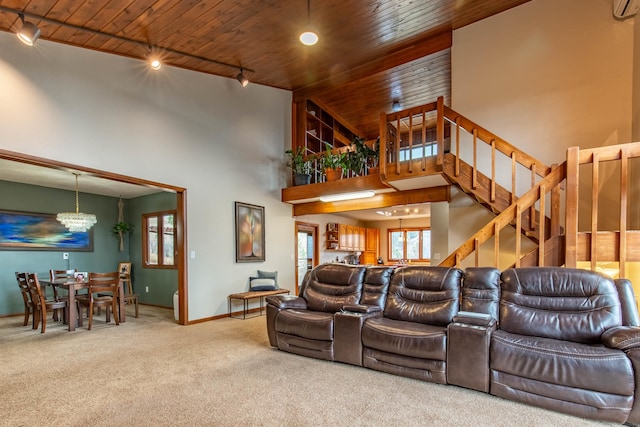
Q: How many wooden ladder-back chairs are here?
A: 4